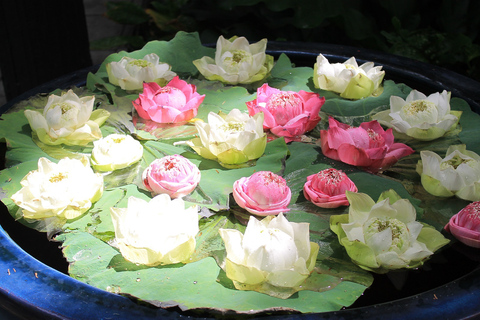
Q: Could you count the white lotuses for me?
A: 12